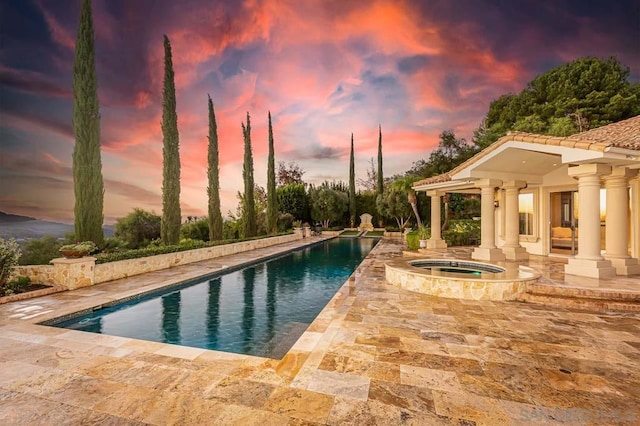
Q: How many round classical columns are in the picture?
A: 5